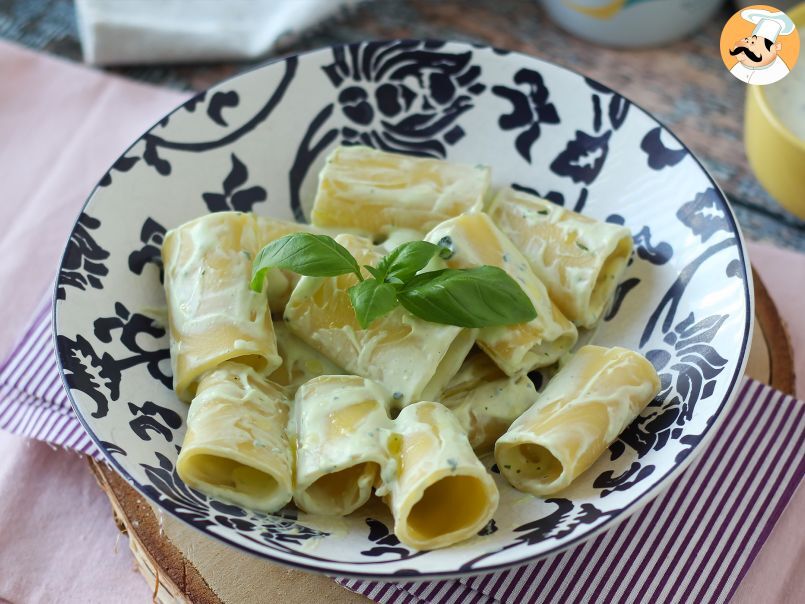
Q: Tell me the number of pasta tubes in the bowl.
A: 12